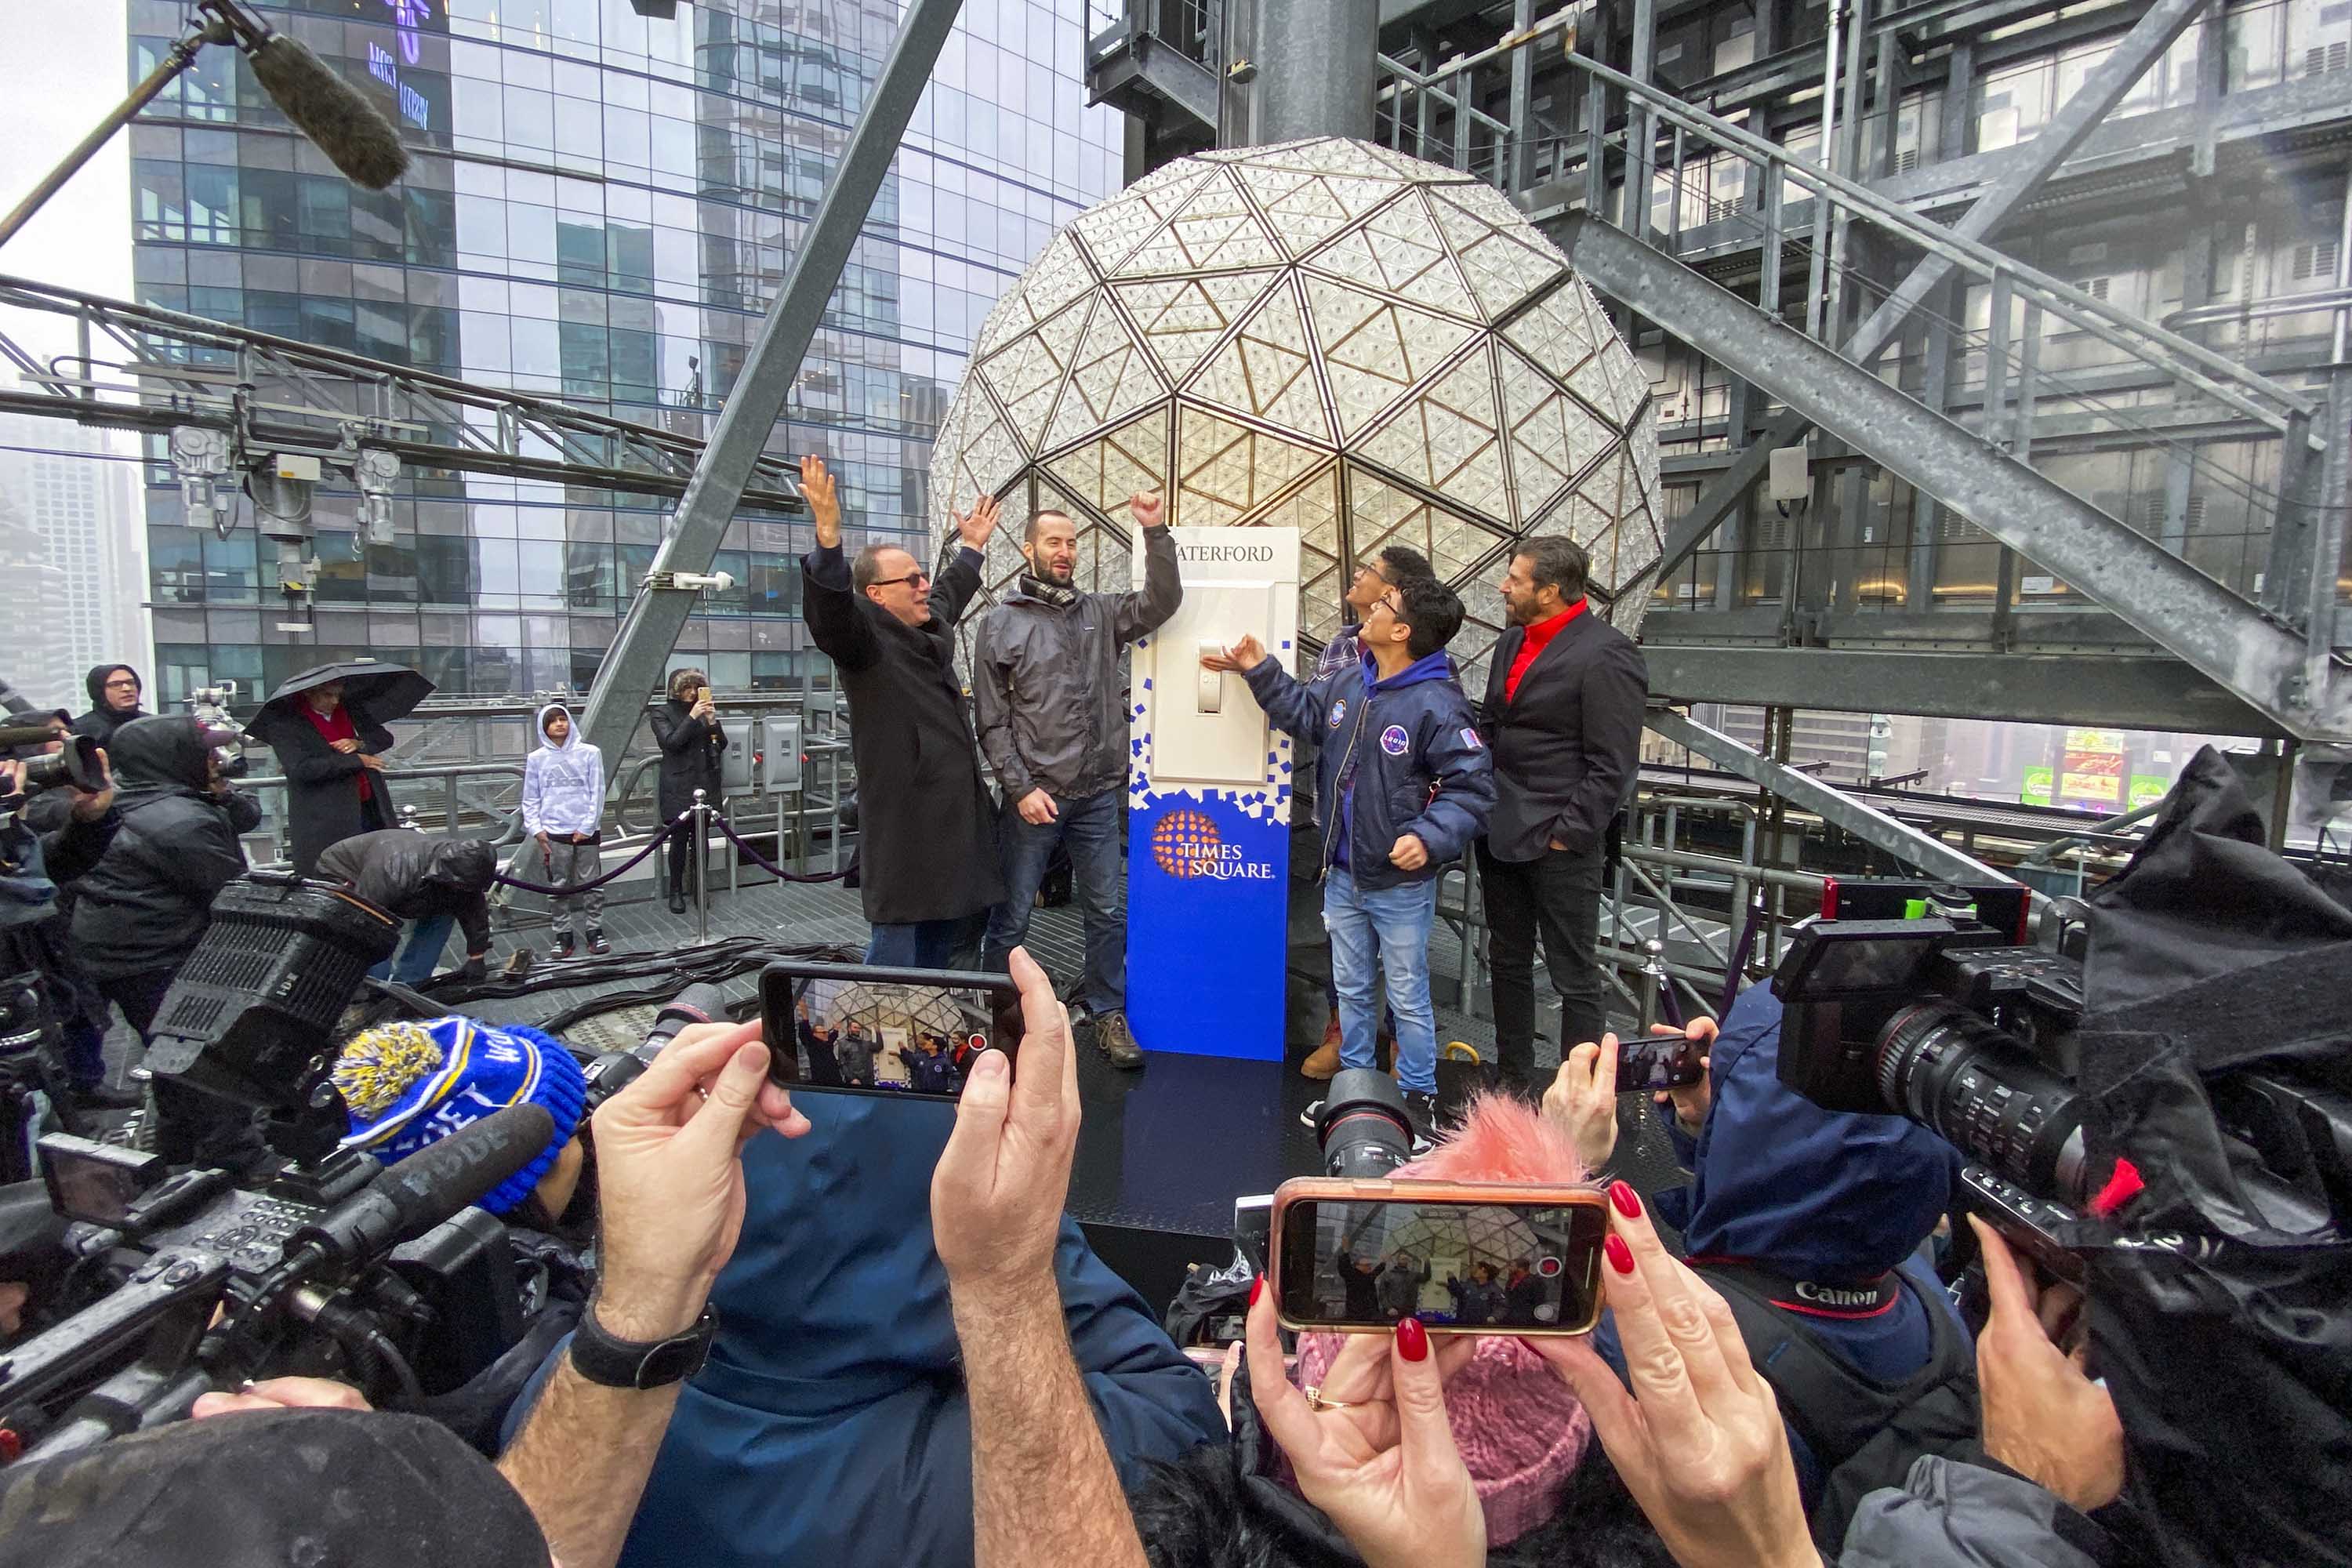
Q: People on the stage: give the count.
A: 5